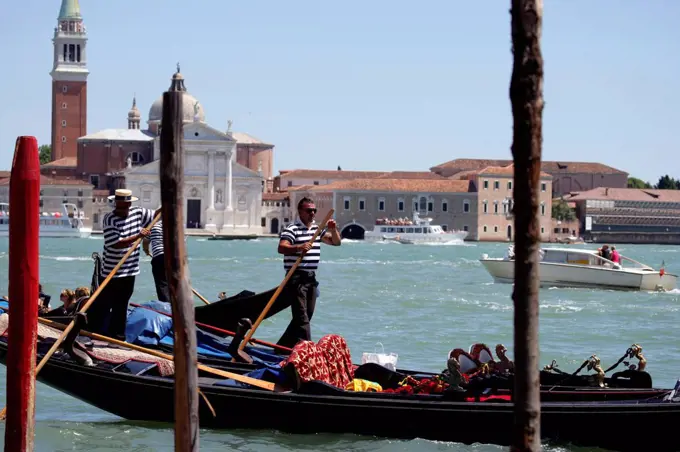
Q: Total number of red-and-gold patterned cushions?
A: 2